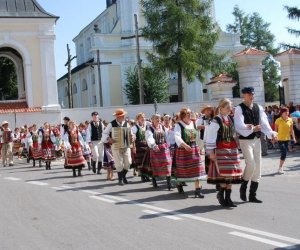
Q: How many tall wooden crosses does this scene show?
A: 3